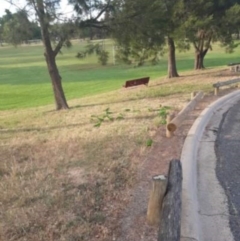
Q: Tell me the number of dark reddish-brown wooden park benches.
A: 1